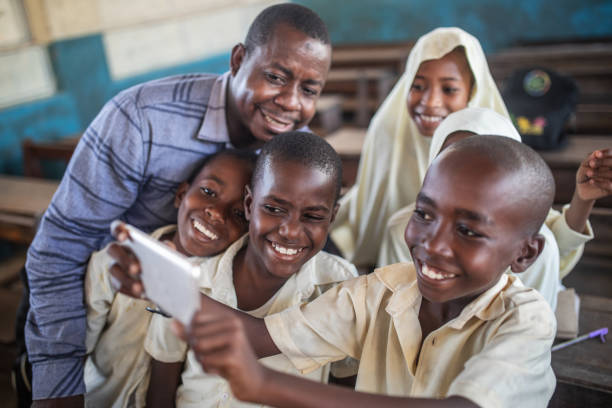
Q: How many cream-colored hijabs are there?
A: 2